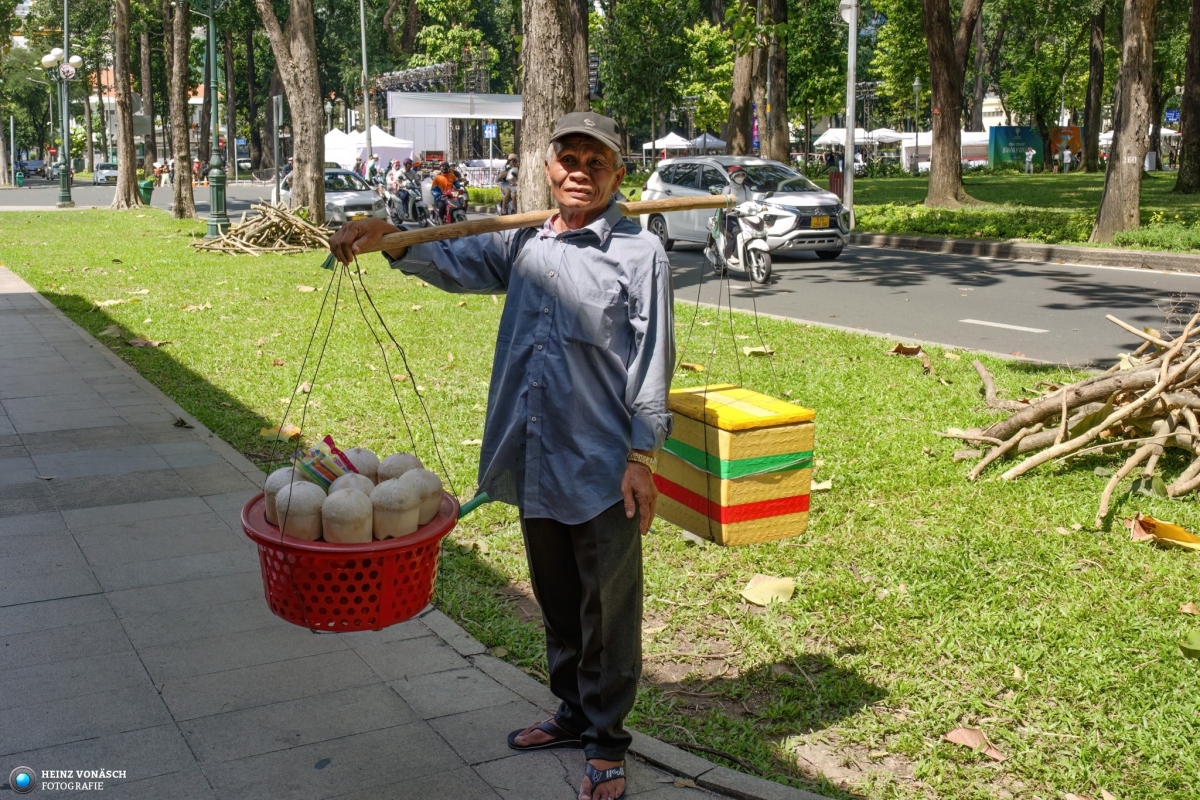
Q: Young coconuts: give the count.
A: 8